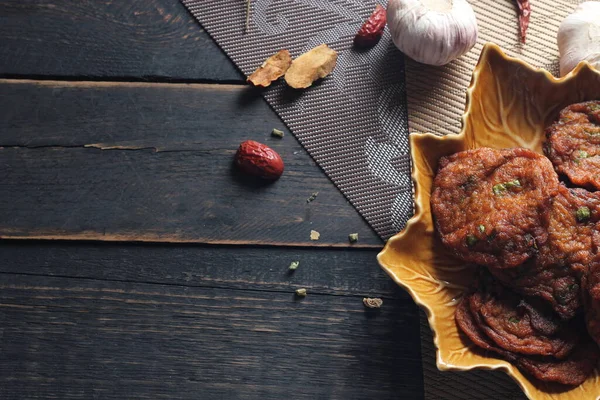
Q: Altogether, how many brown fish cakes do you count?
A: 6